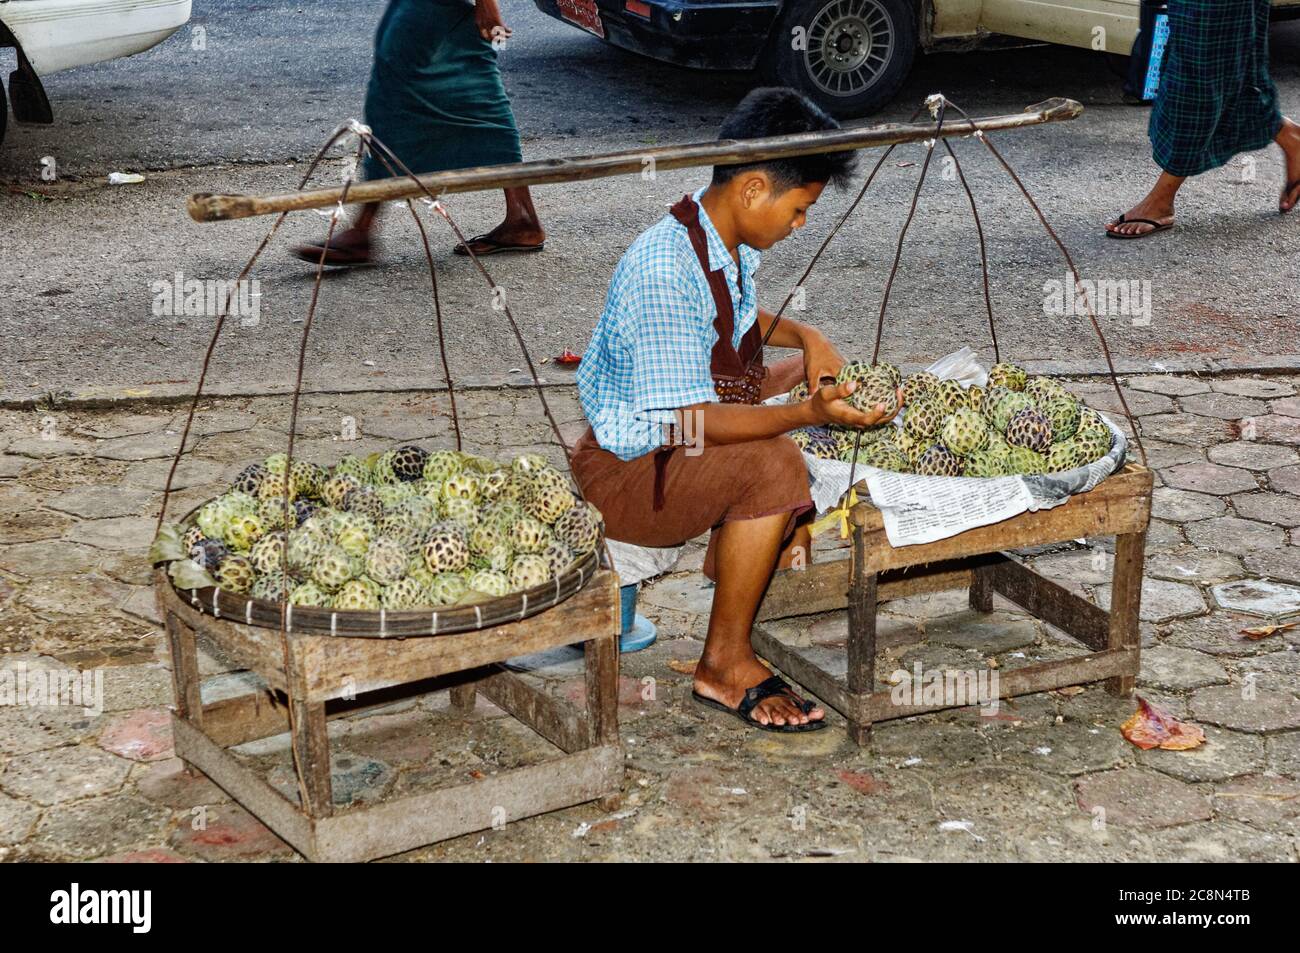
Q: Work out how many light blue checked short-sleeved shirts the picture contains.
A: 1